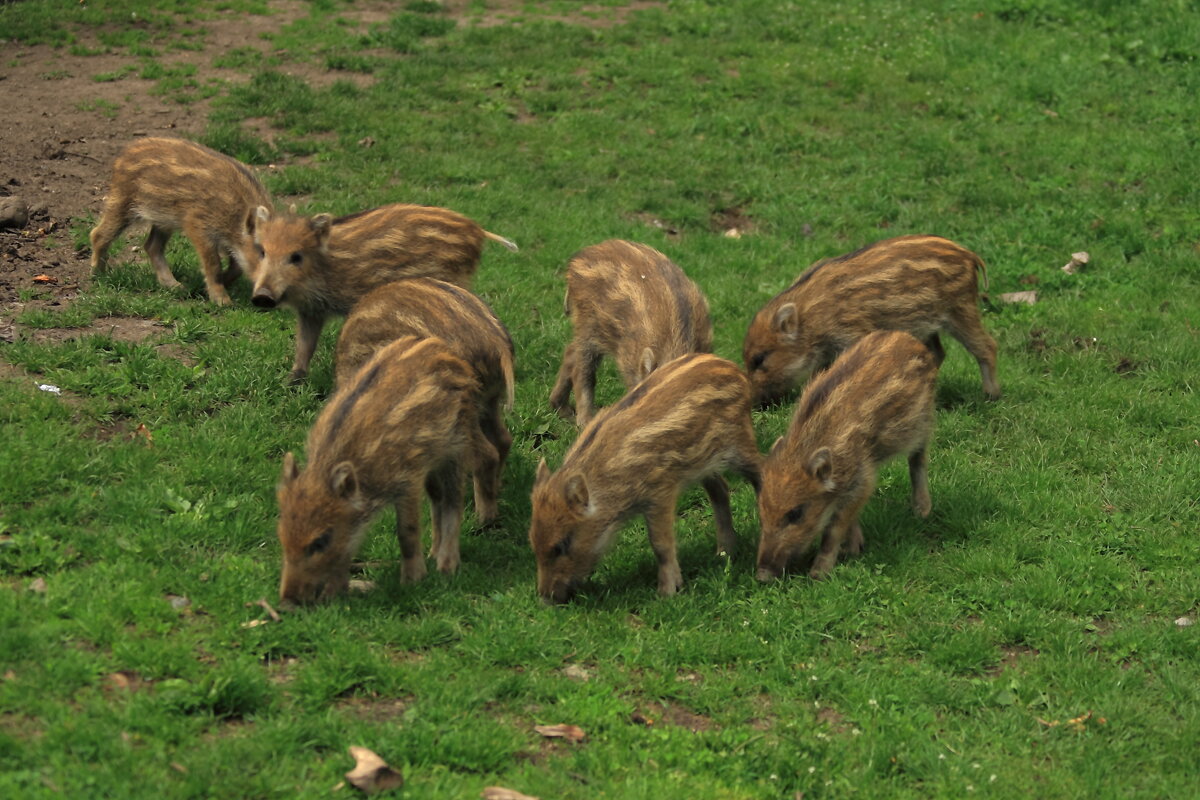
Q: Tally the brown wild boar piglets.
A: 8